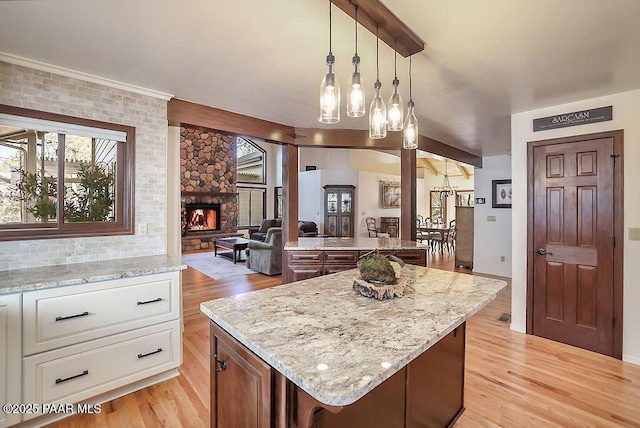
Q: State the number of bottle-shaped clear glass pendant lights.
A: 5